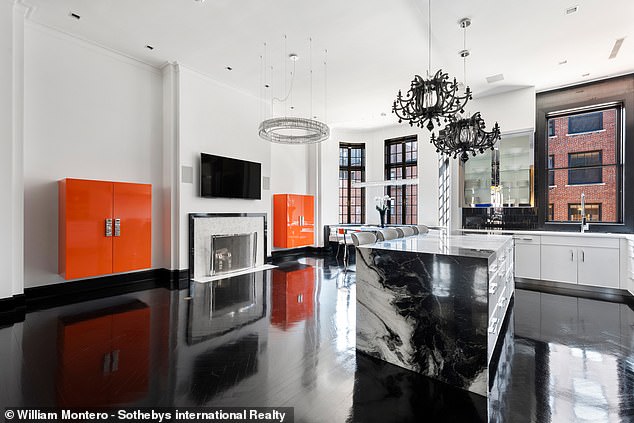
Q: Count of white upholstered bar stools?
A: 4